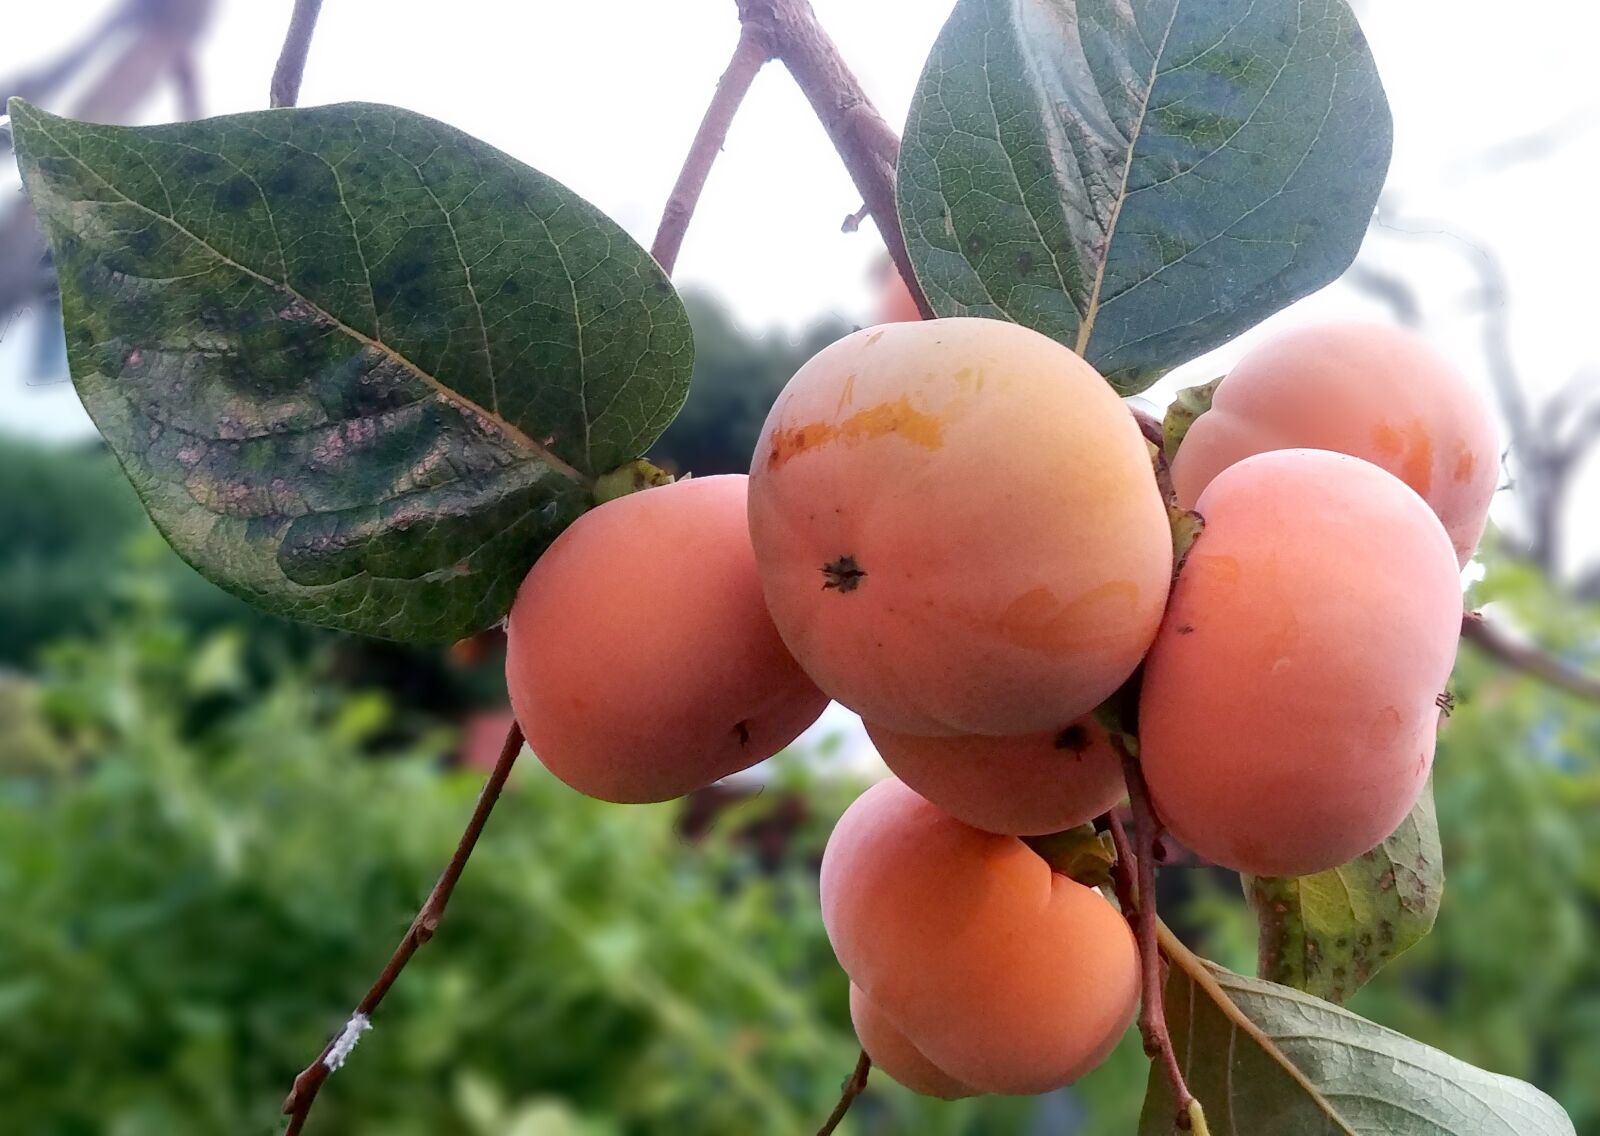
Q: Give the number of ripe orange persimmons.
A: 6